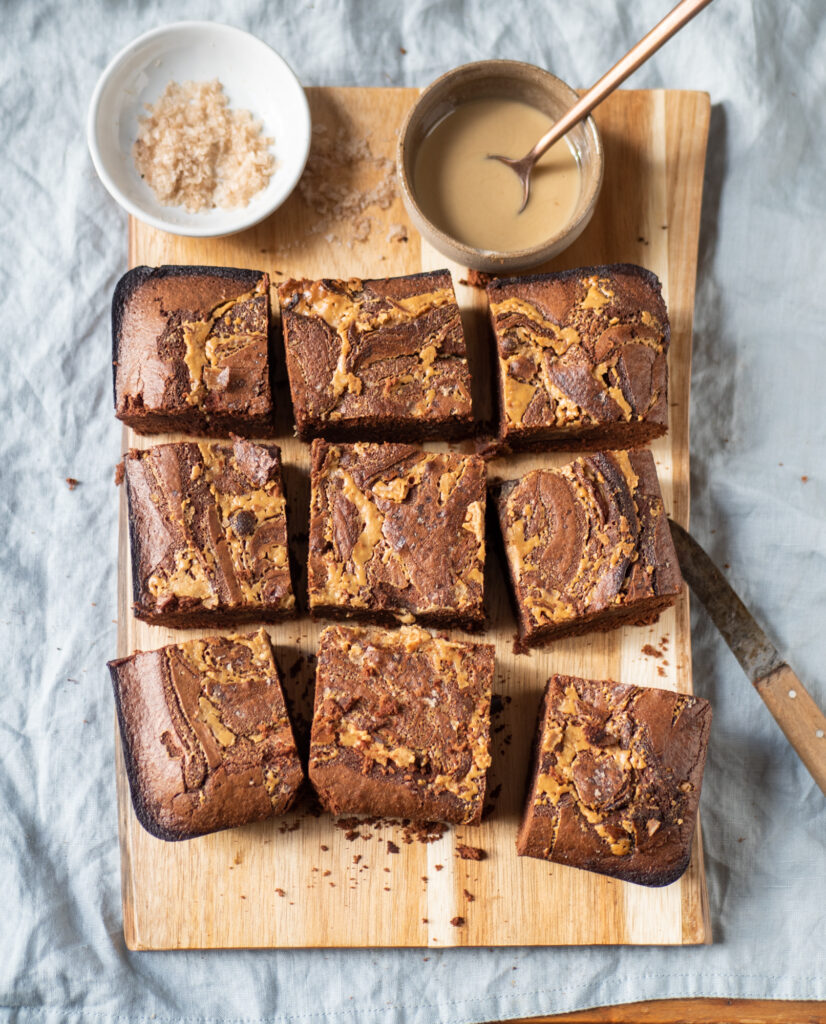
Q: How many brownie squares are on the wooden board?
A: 9